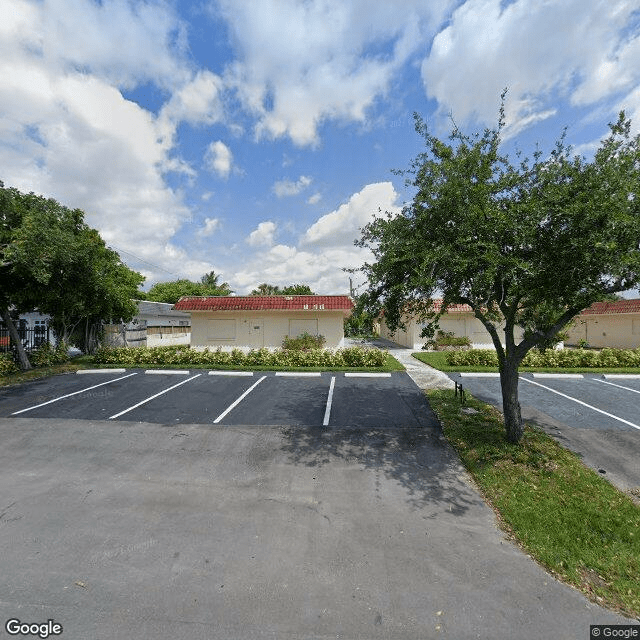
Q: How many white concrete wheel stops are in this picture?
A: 8